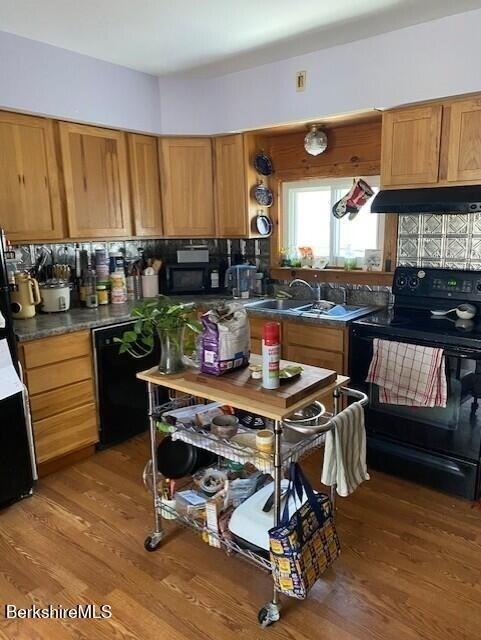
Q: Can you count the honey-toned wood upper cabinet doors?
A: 7